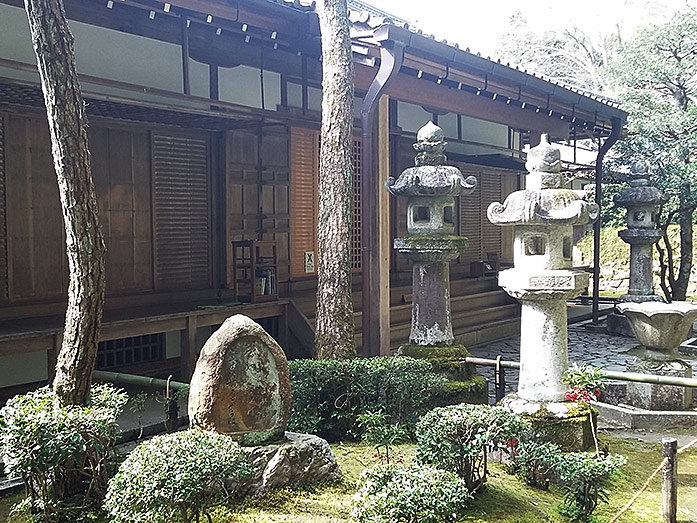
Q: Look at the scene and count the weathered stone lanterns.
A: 3